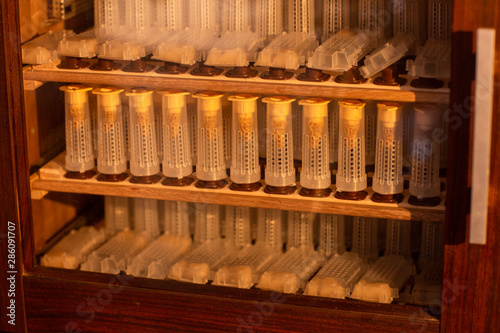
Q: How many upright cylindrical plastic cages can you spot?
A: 11